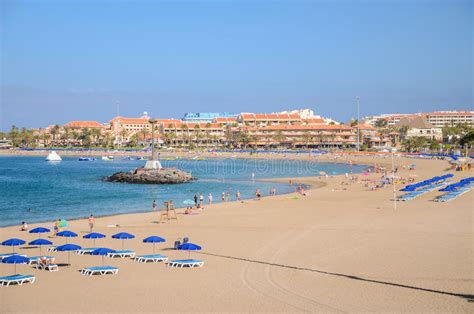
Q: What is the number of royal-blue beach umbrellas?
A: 11